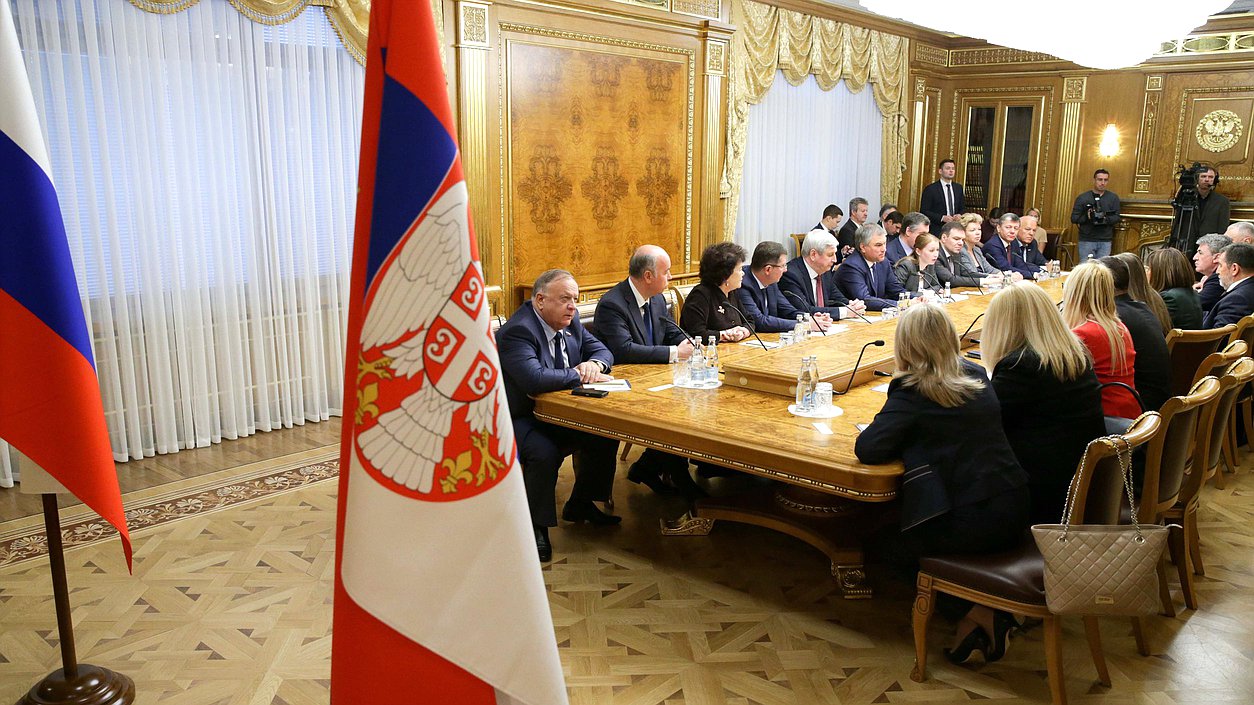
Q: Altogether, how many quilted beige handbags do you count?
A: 1